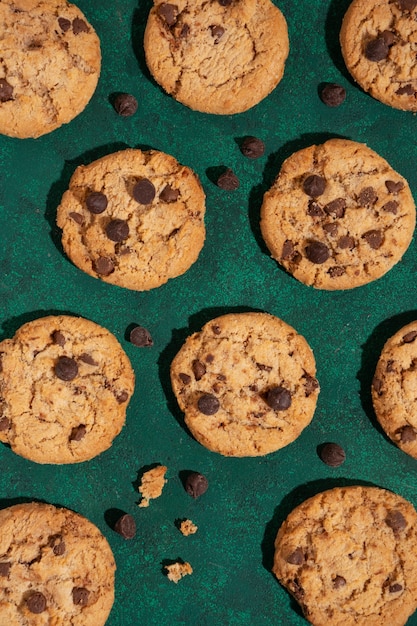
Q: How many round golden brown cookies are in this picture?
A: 10